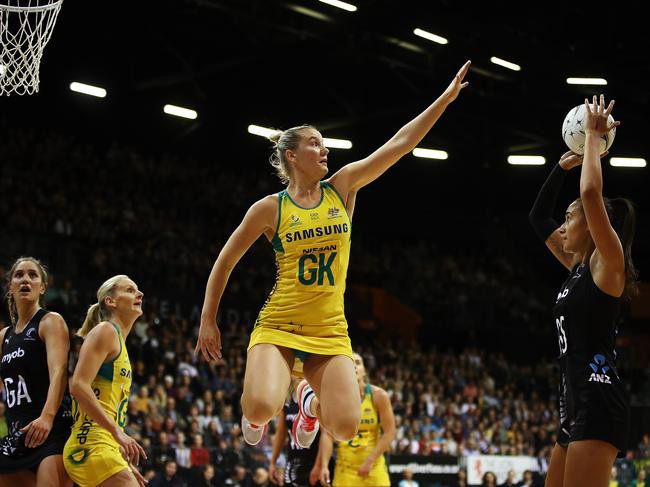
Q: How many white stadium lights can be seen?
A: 11